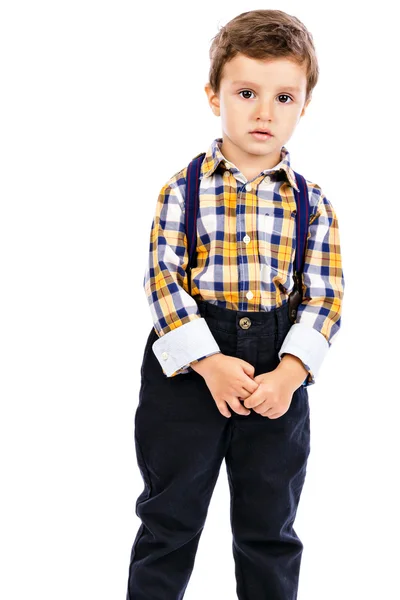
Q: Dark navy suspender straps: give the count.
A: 2